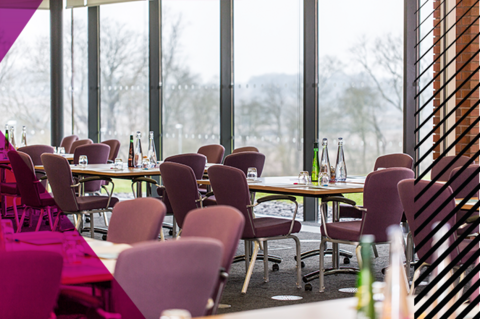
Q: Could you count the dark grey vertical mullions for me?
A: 6